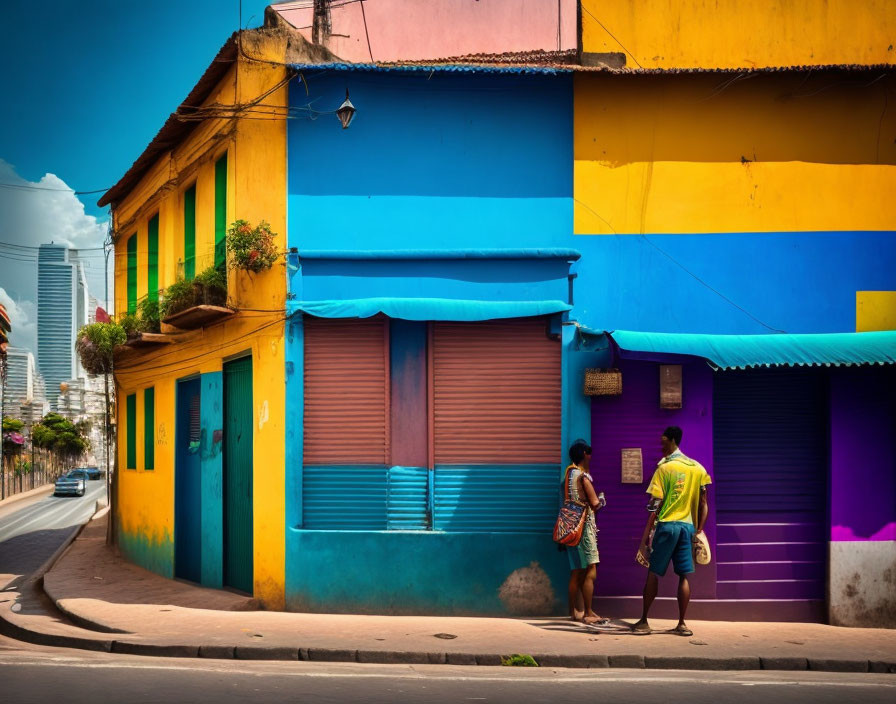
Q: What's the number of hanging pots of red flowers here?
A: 1